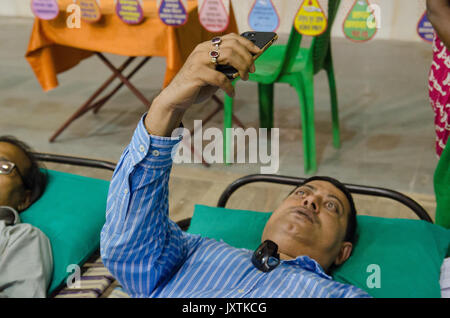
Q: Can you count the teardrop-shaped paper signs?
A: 9